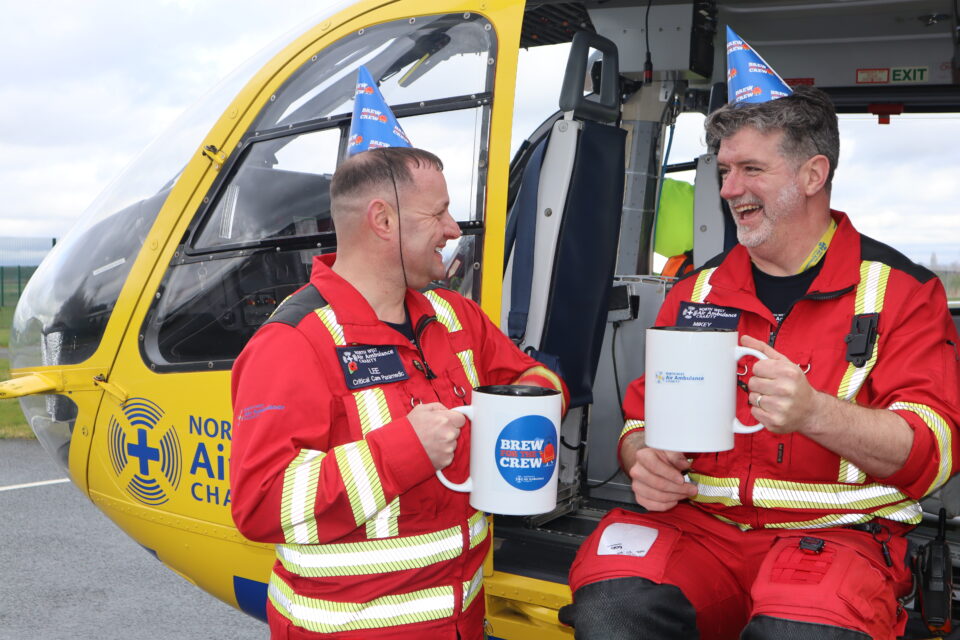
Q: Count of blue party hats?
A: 2